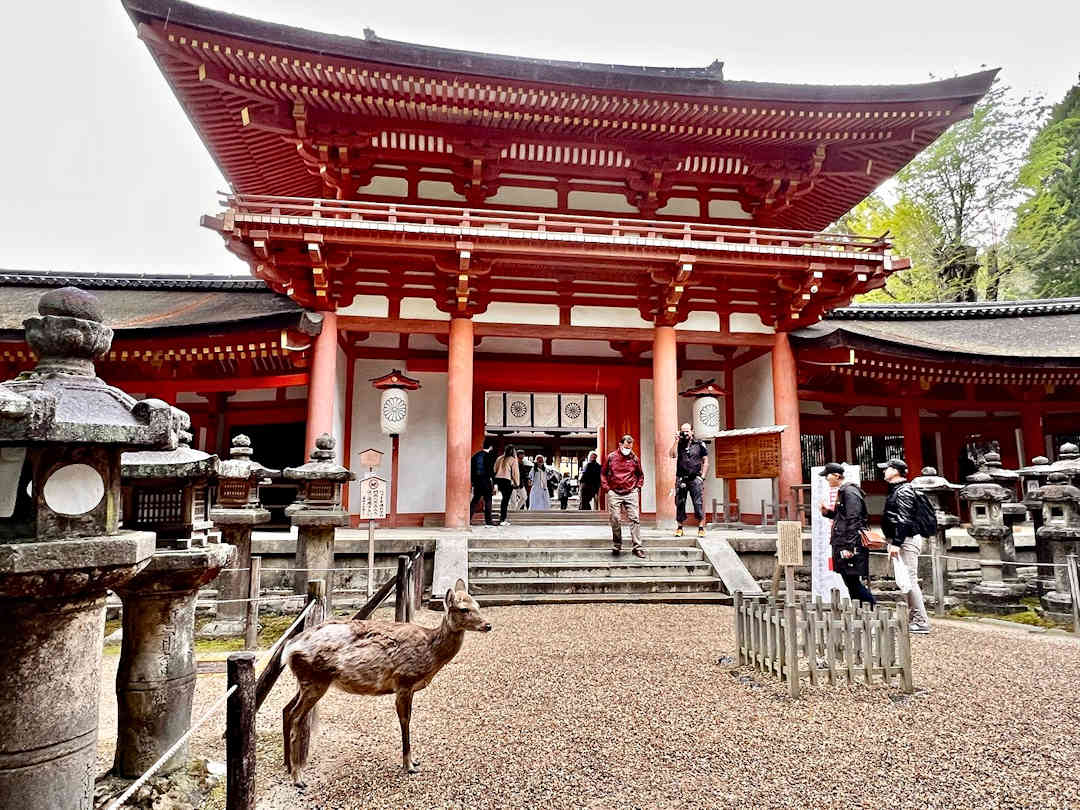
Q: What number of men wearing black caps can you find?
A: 2